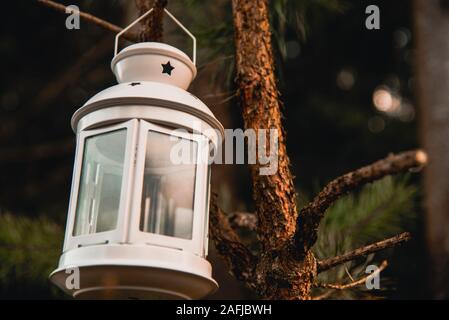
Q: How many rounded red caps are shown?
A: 0